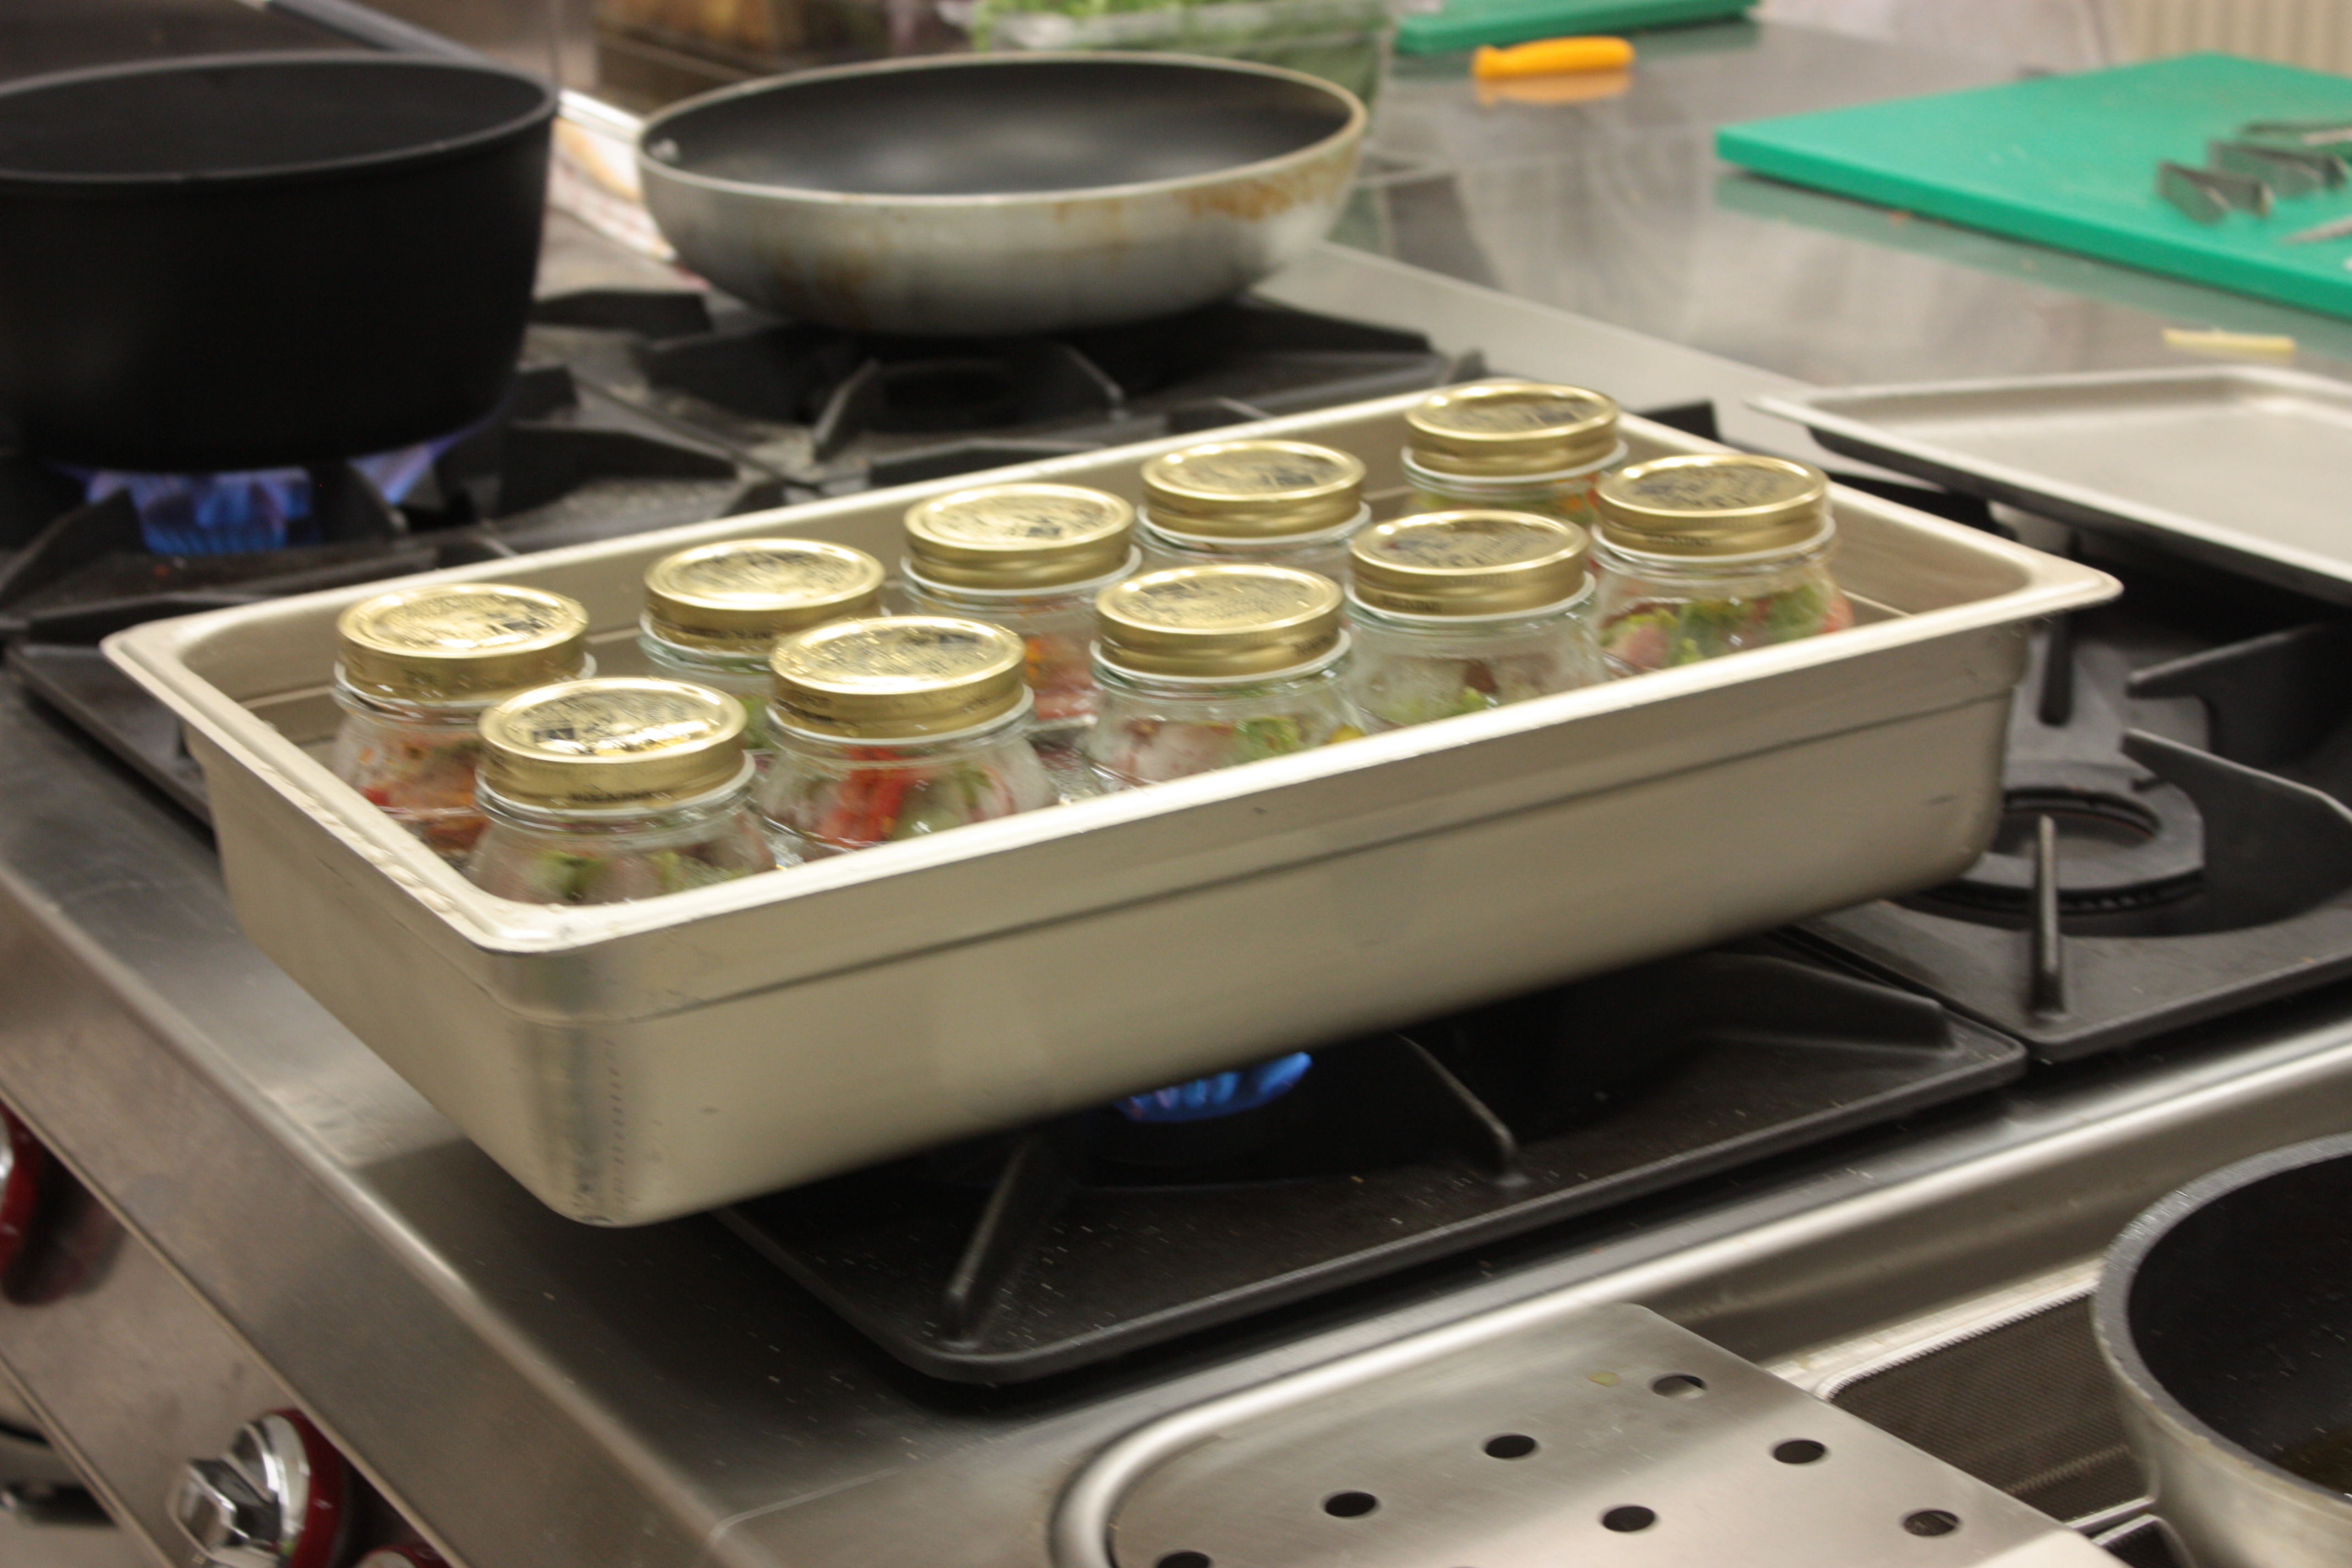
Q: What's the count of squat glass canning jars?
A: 10